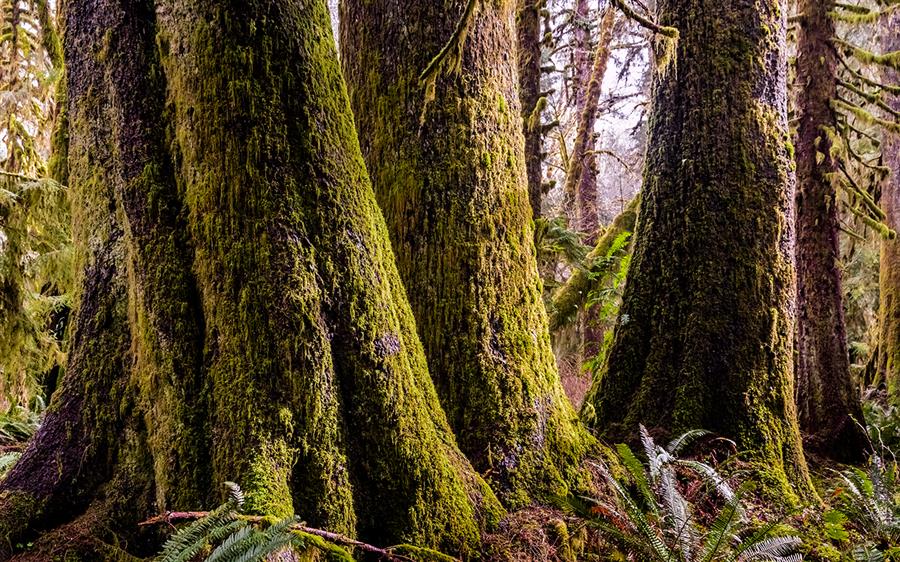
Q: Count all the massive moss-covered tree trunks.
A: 3